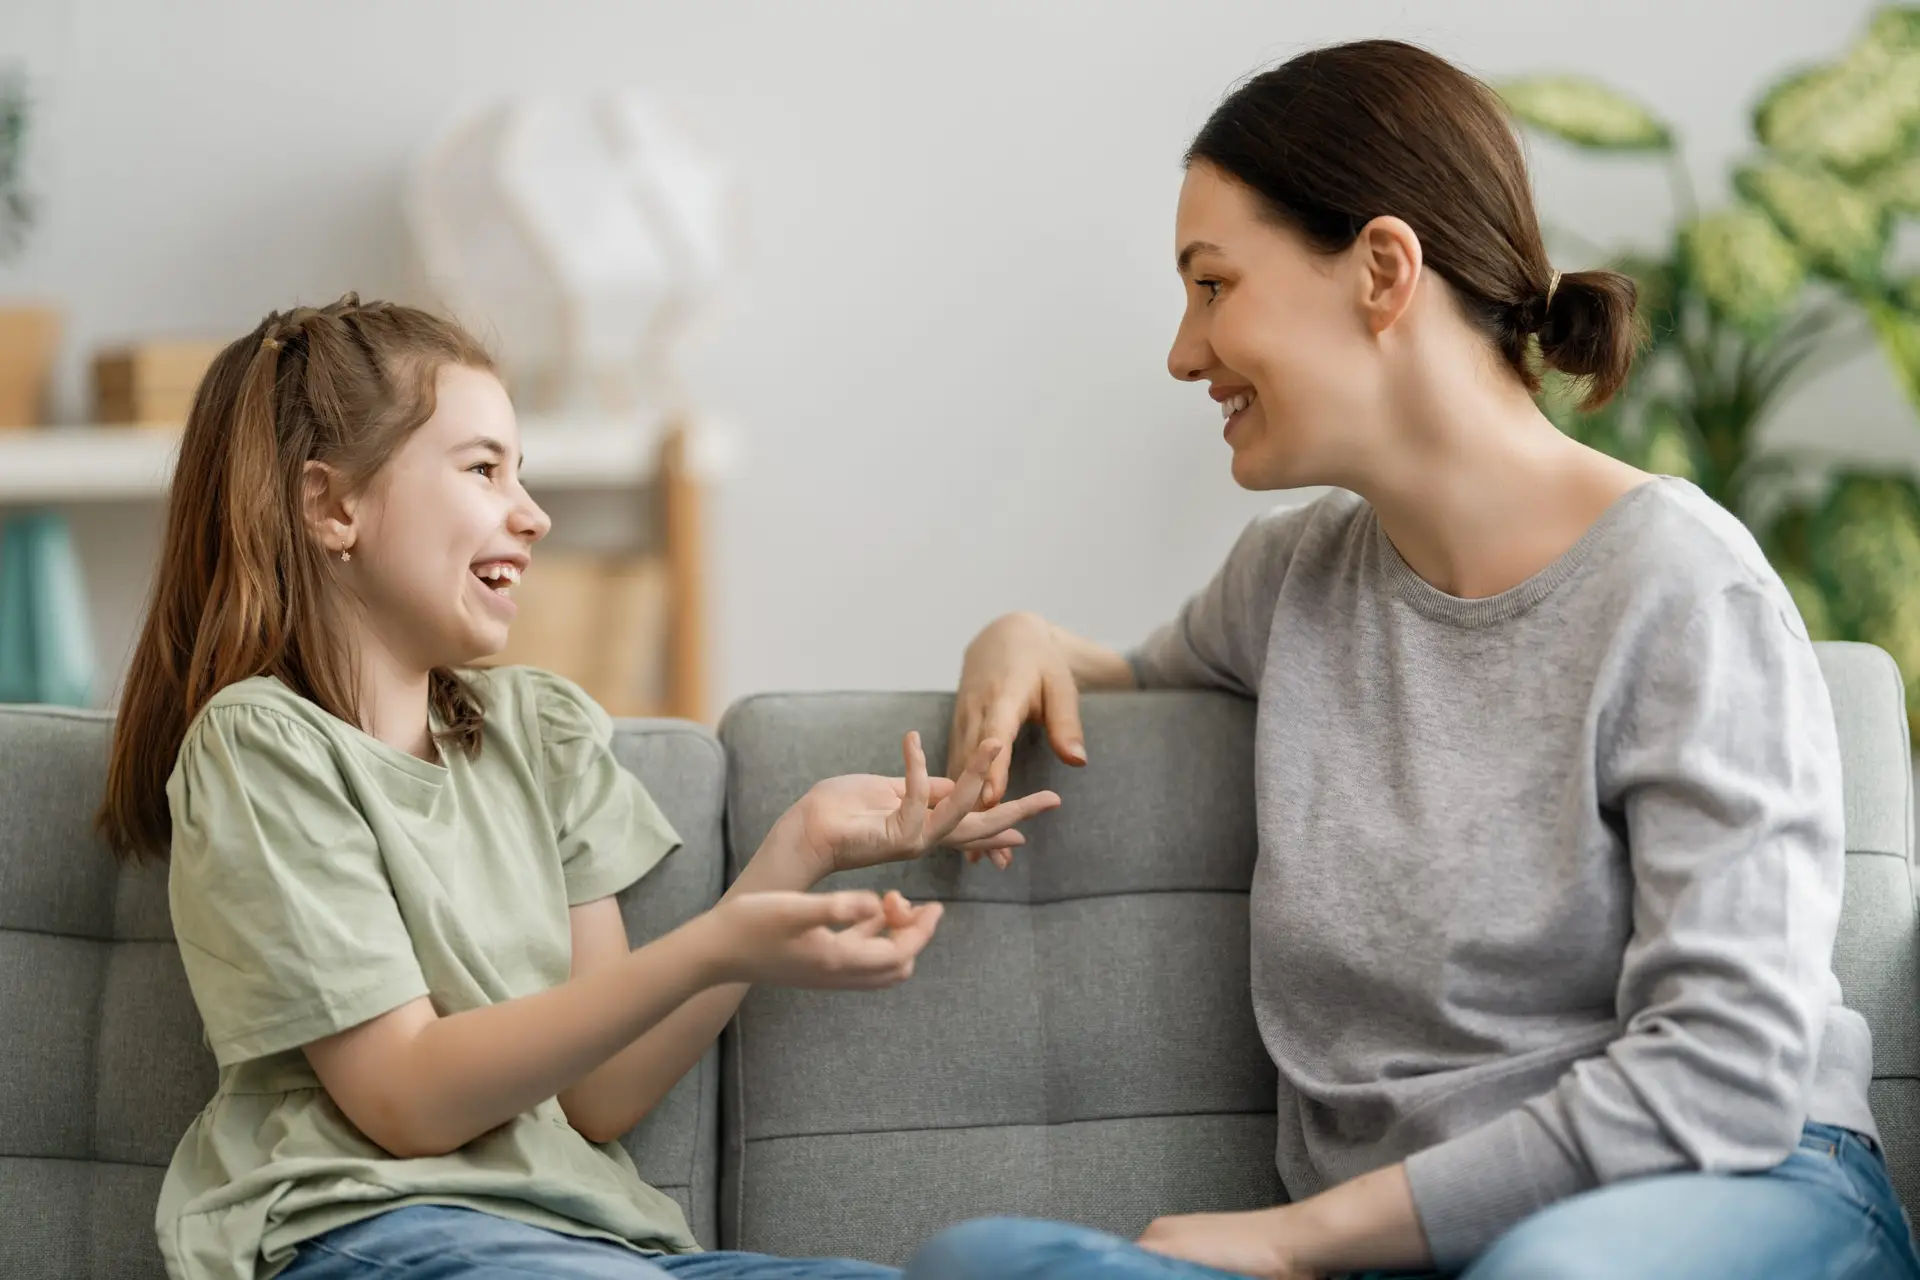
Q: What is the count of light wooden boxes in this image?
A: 2